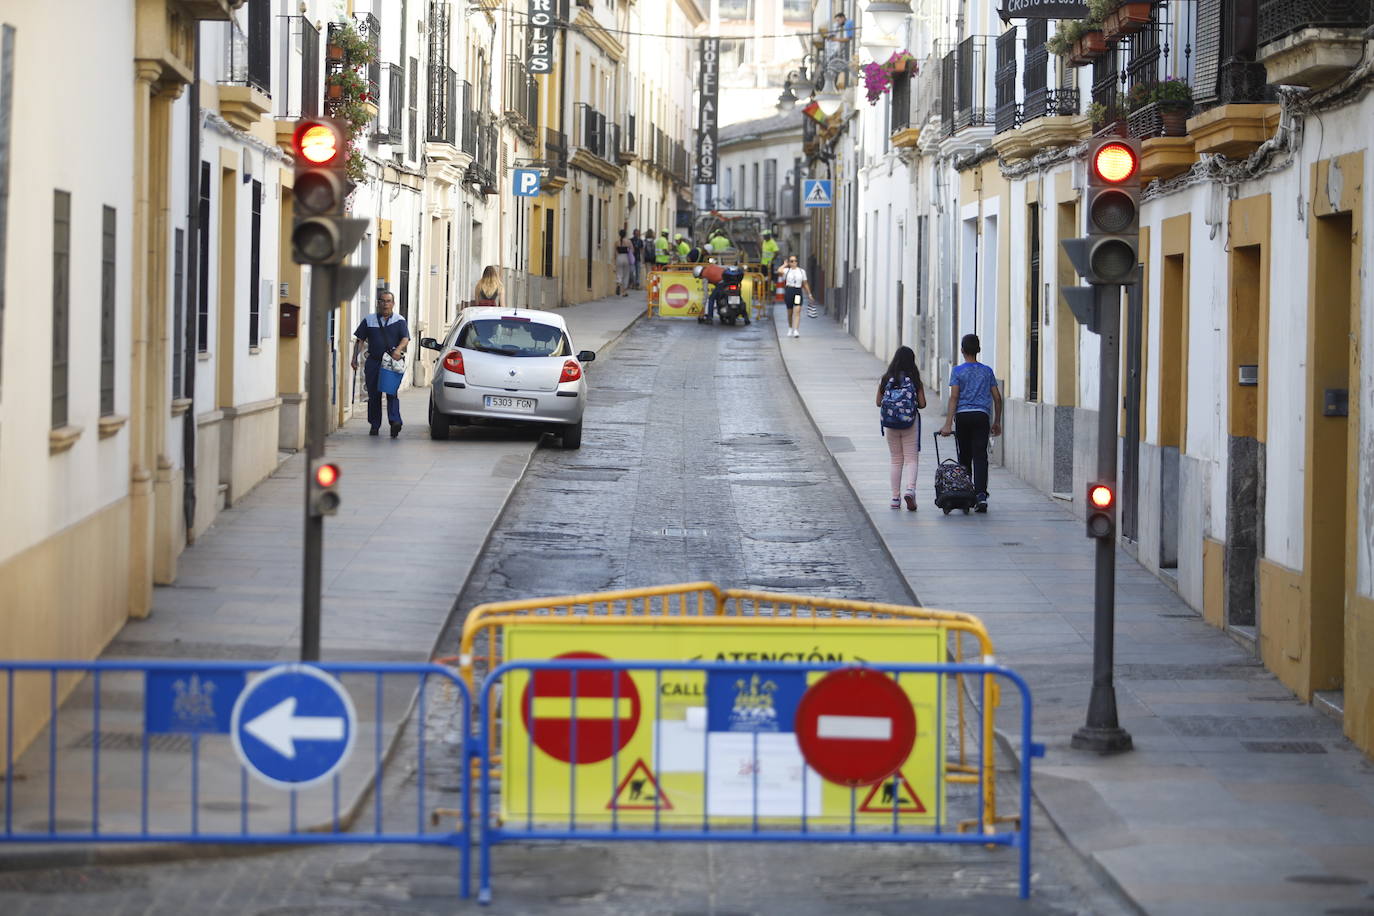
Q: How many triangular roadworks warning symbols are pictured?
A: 3